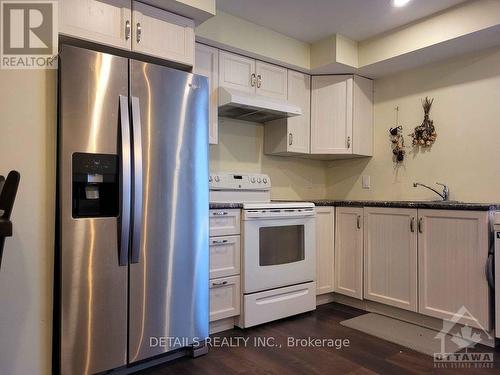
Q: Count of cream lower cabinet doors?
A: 4